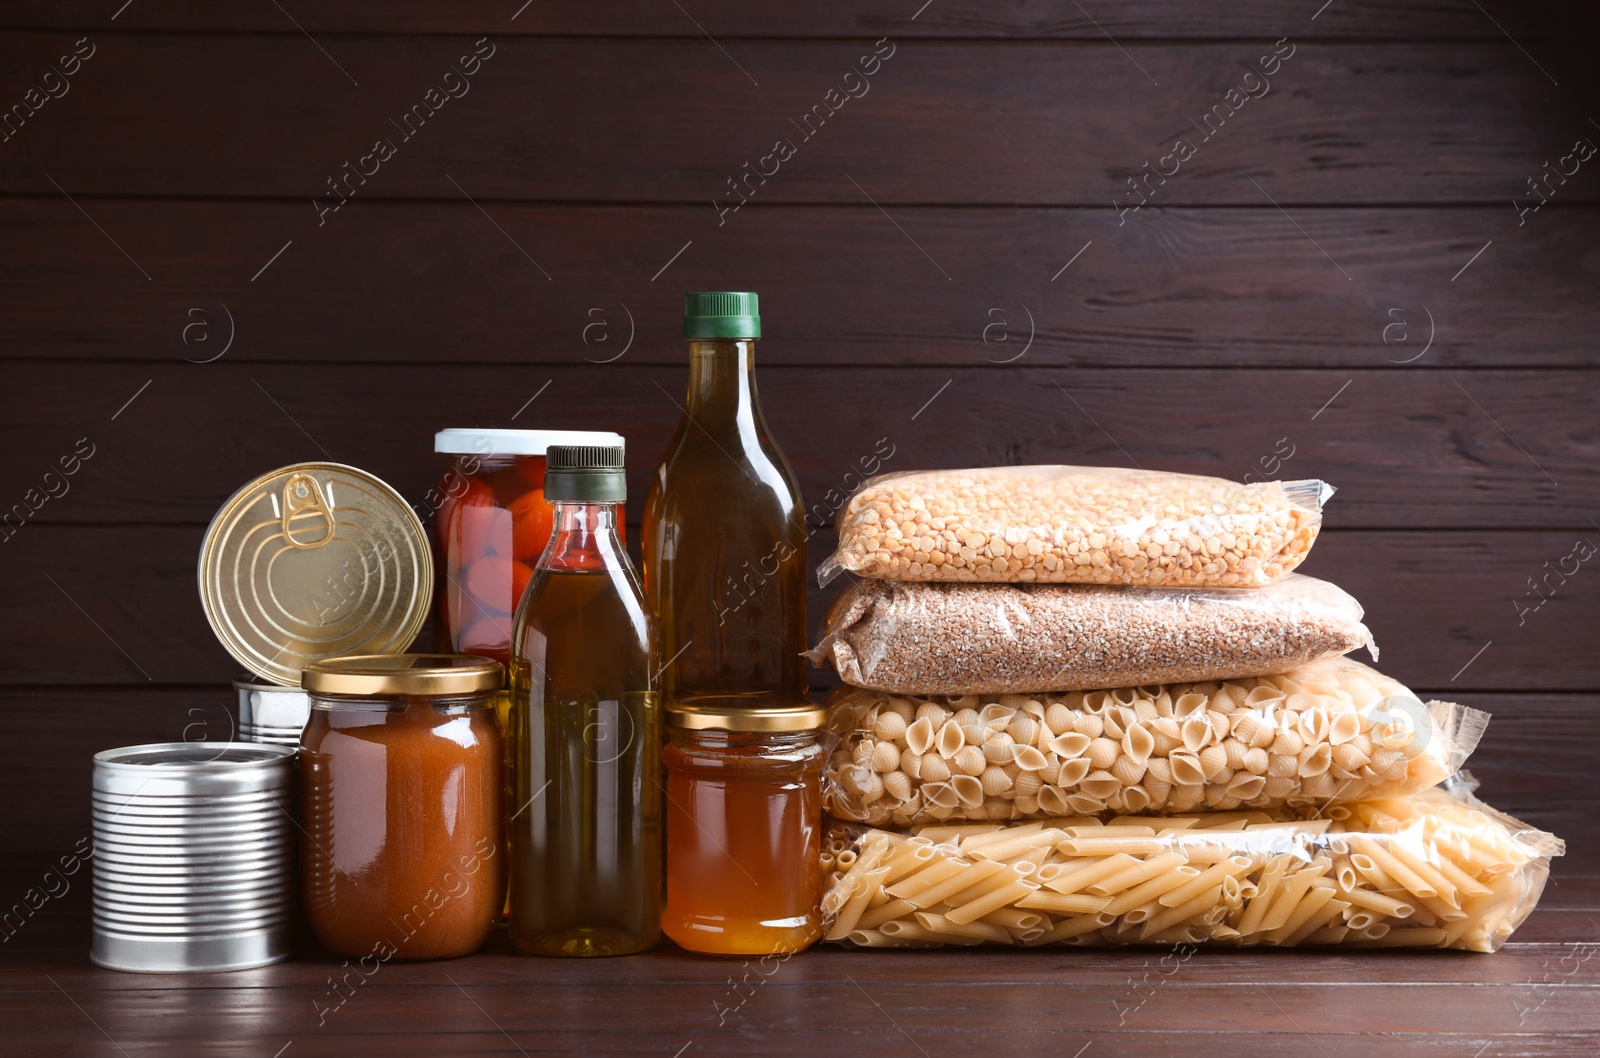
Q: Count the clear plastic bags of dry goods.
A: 4